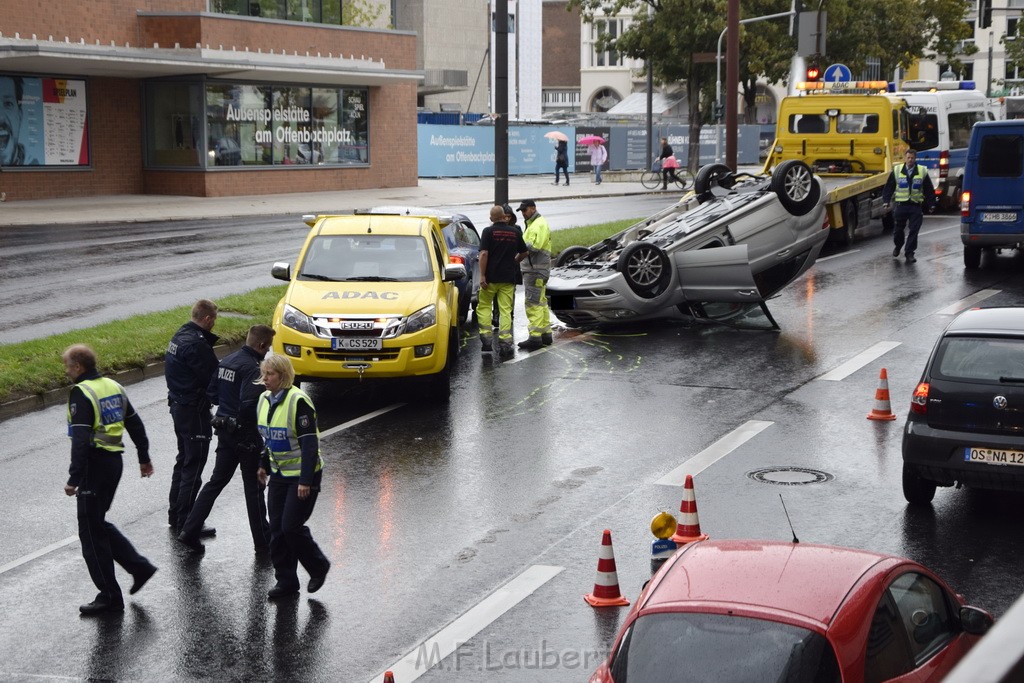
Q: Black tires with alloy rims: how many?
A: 2